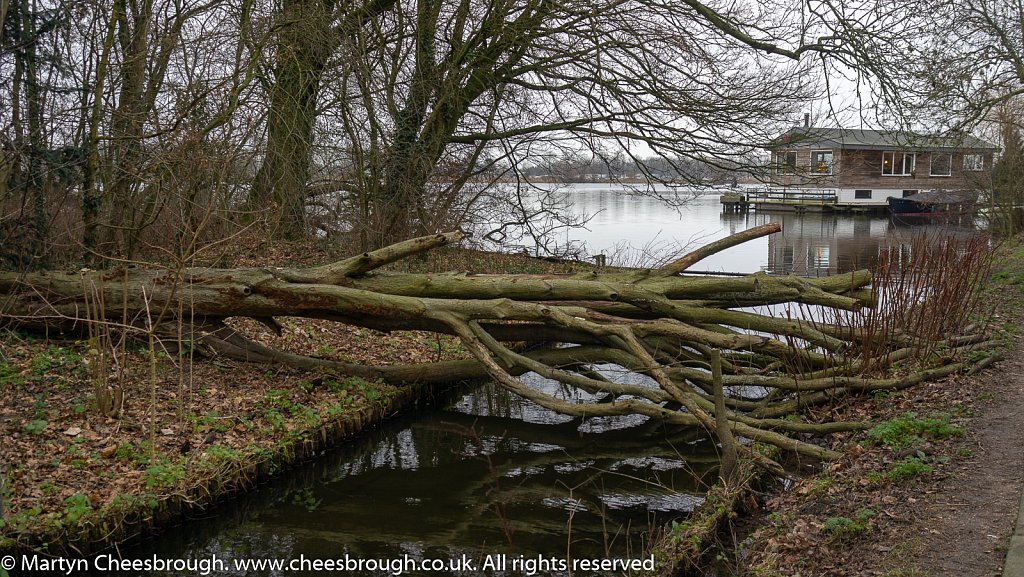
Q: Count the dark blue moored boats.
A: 1